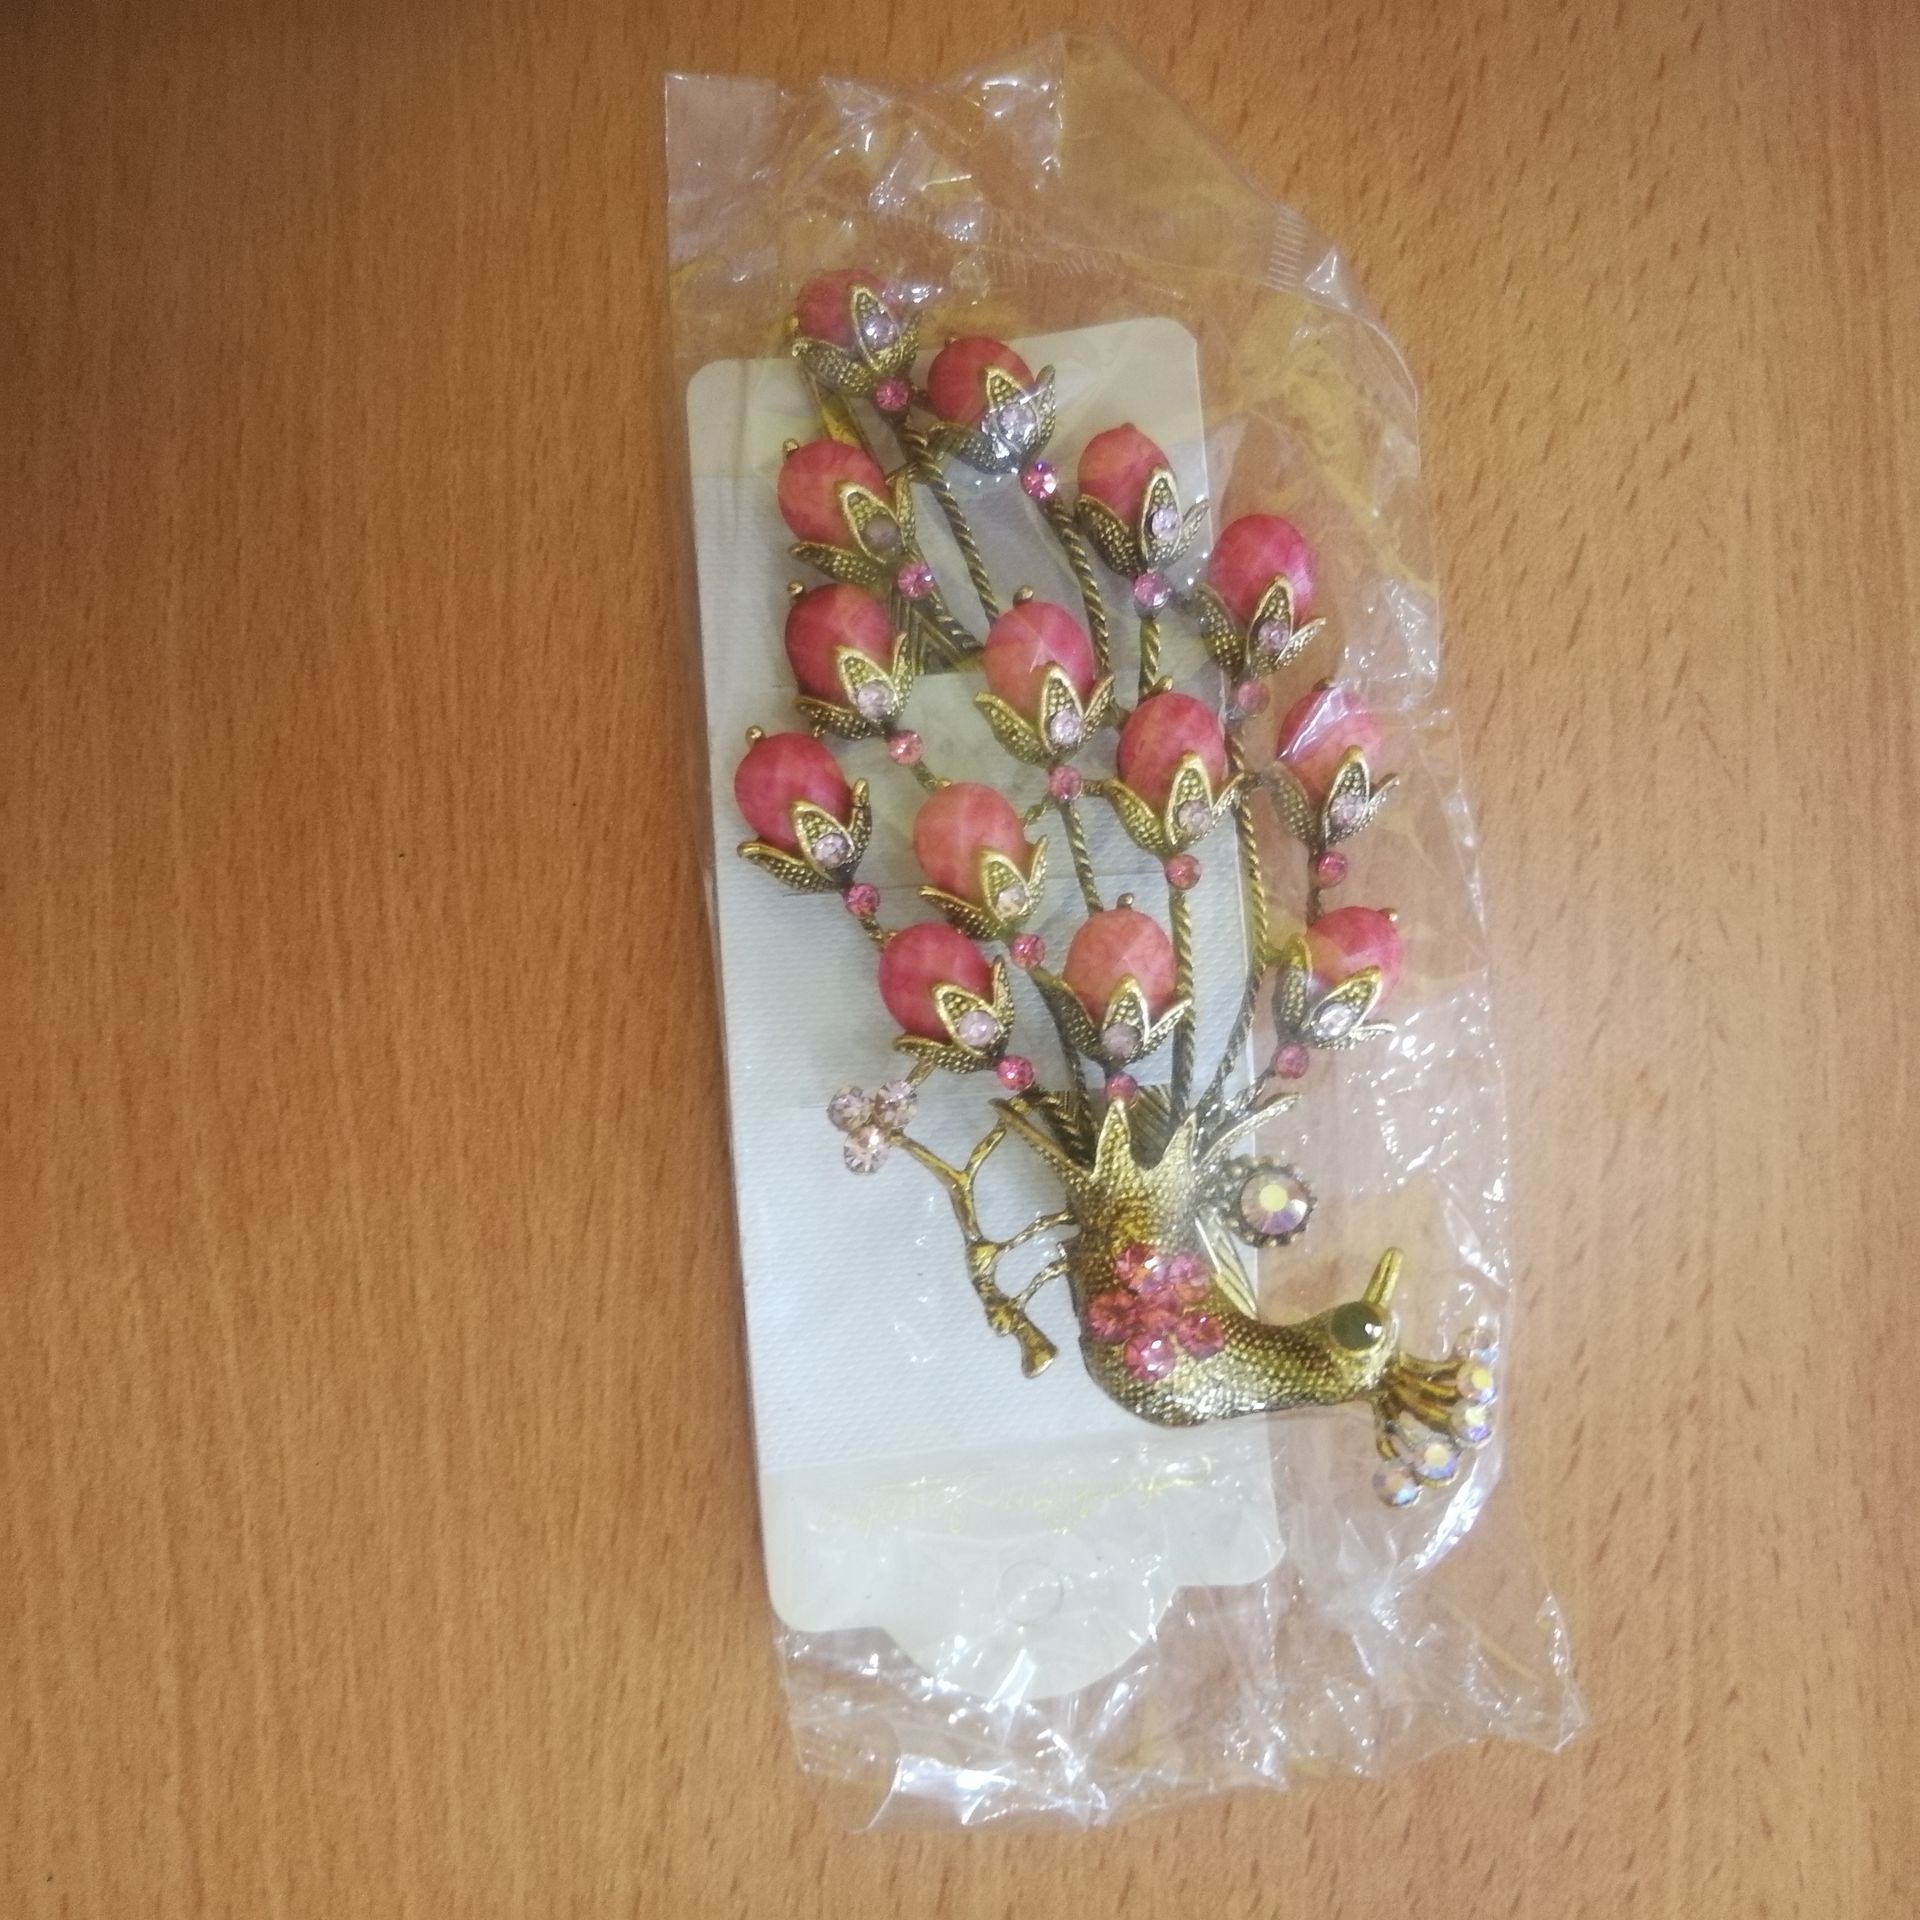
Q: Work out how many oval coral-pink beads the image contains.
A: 14